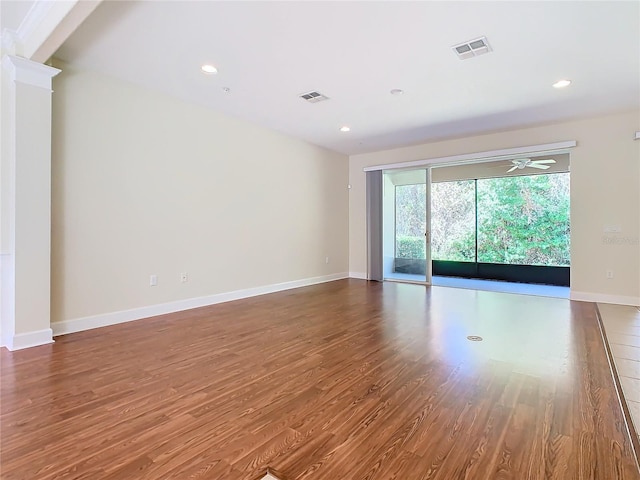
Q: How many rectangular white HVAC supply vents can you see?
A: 2